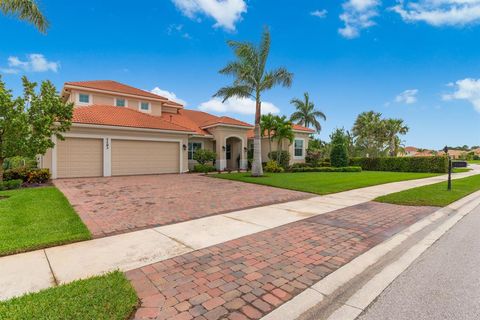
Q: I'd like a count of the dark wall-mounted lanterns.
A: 3